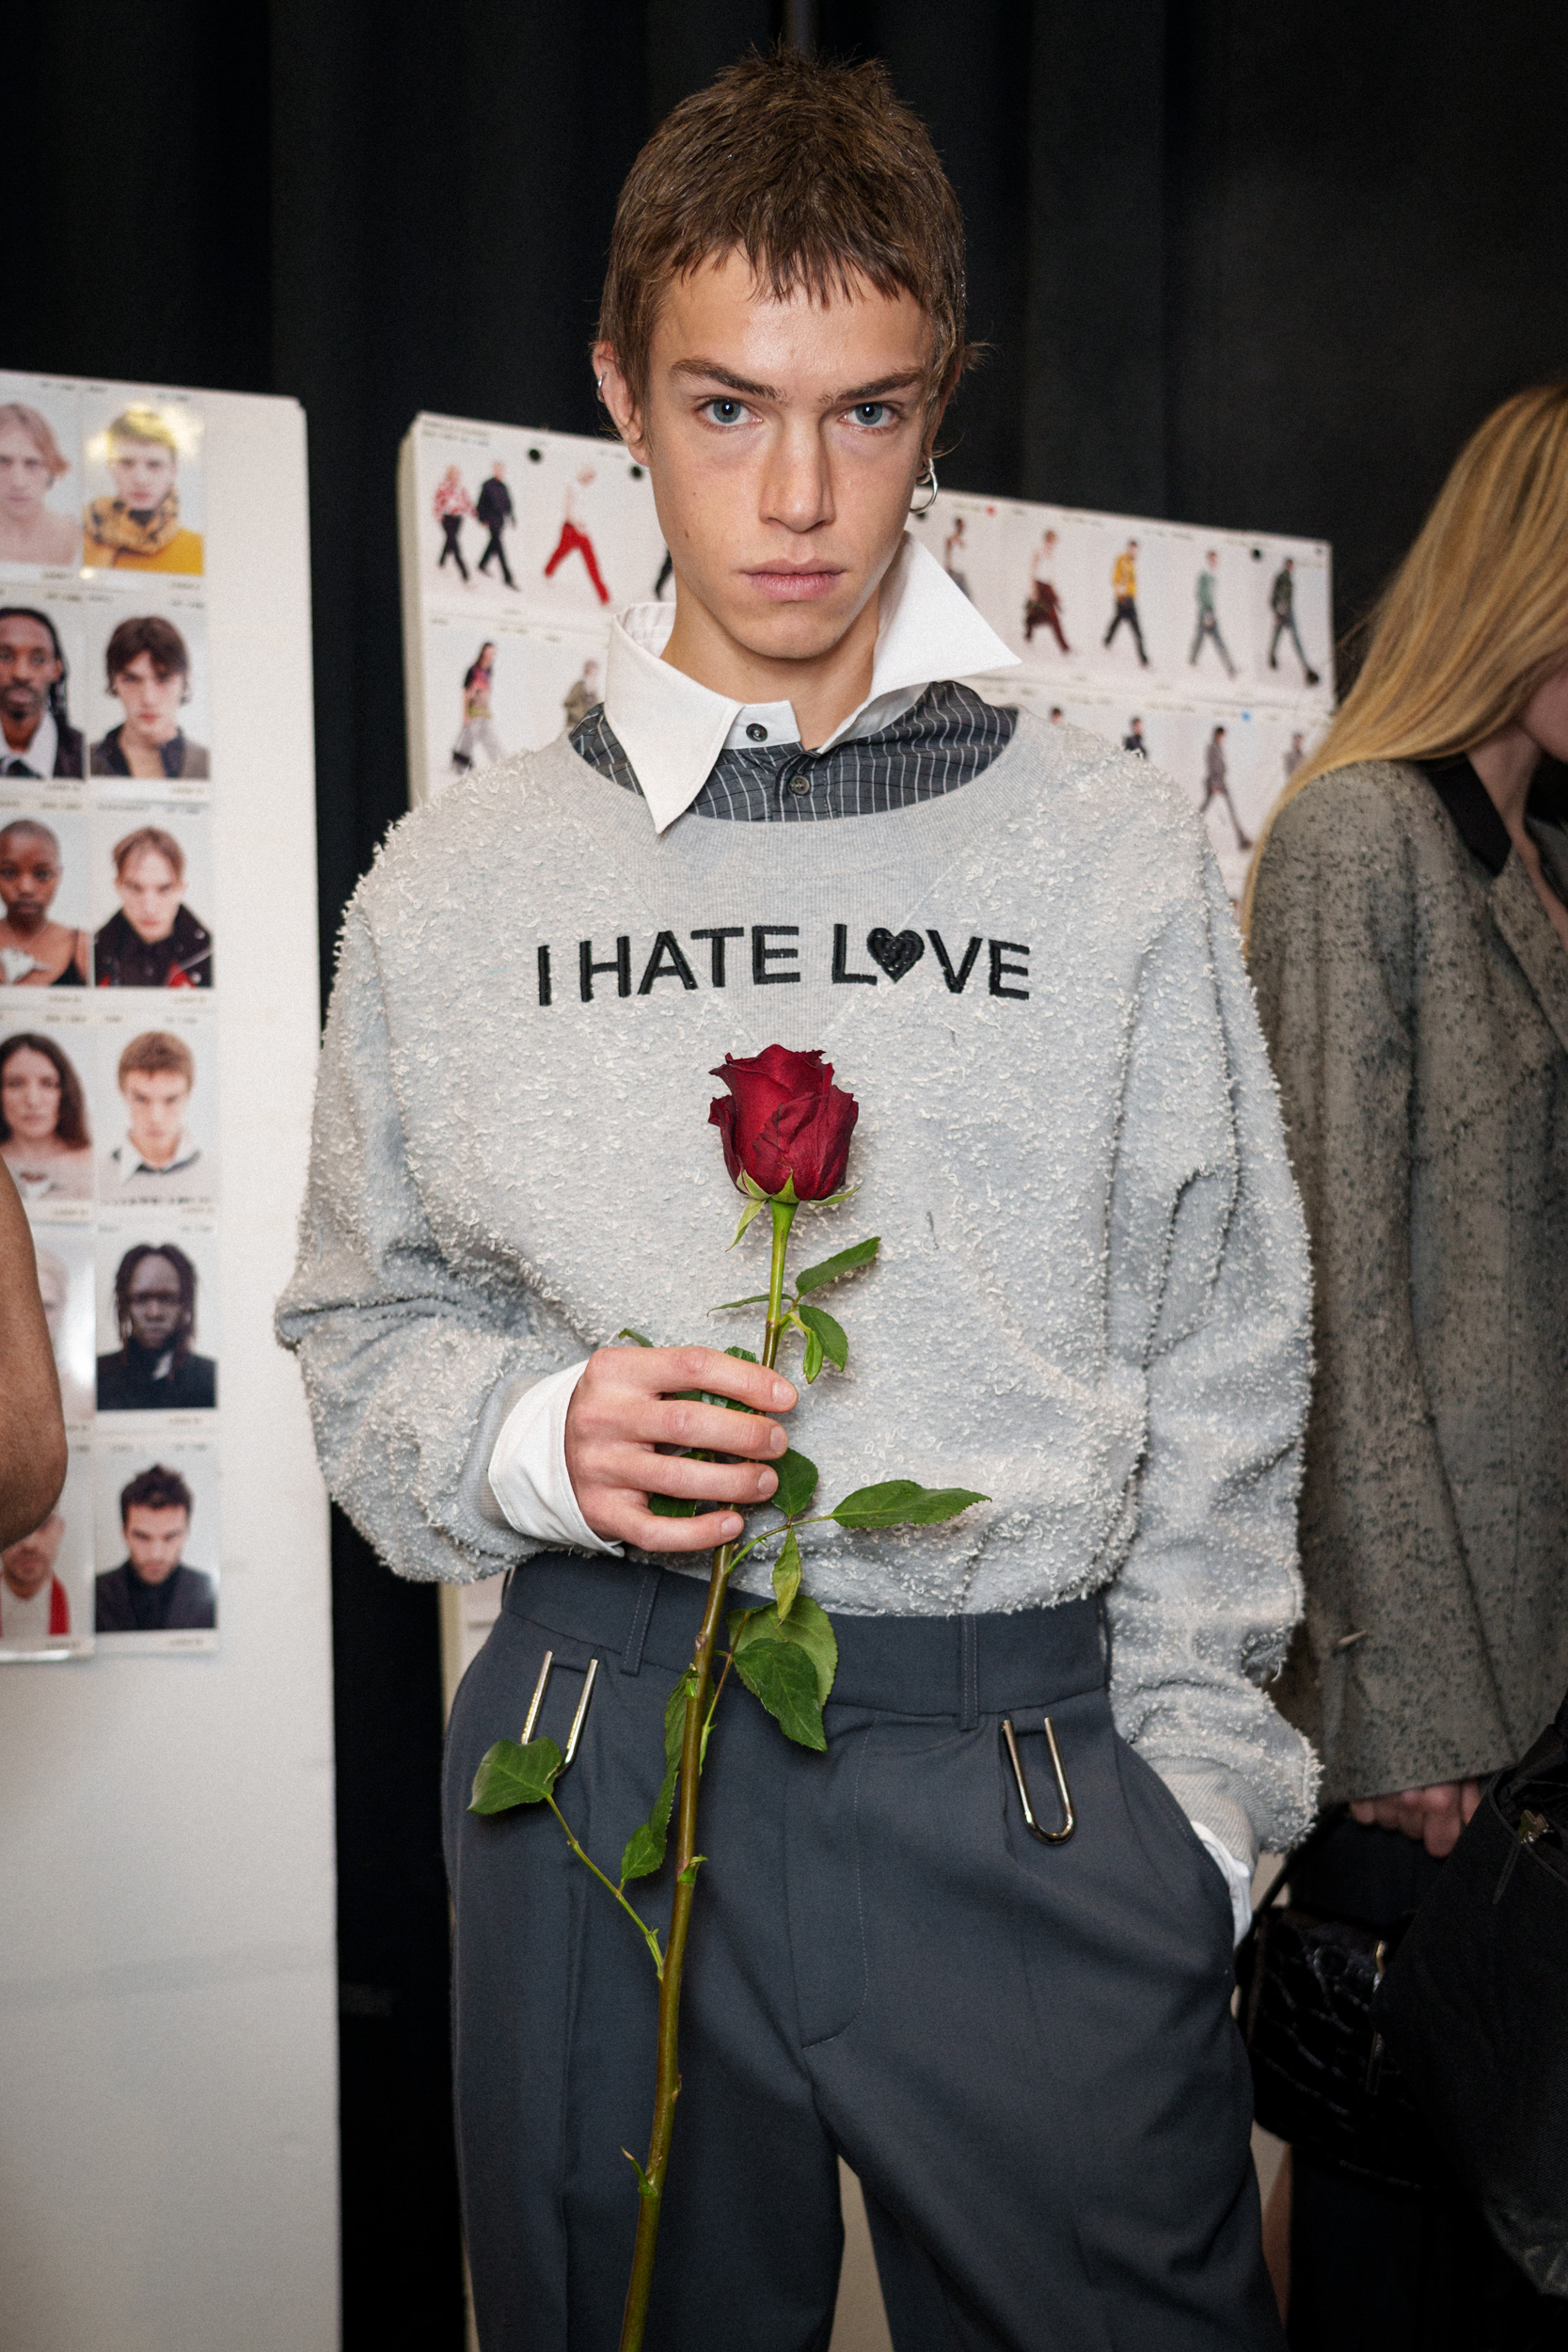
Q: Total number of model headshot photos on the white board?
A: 12